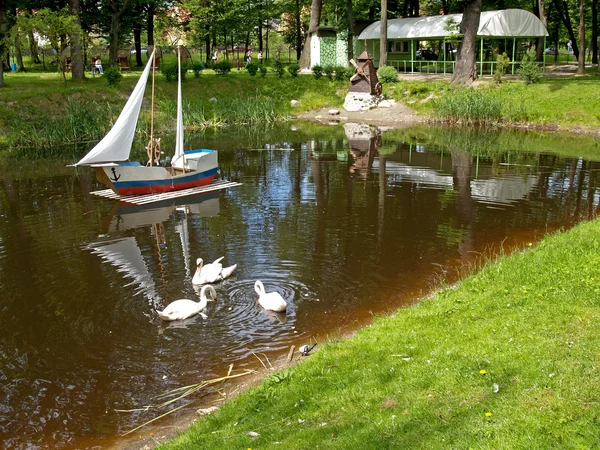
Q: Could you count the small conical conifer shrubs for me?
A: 2